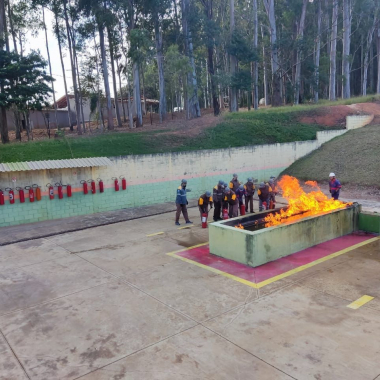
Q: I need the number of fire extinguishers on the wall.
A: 13